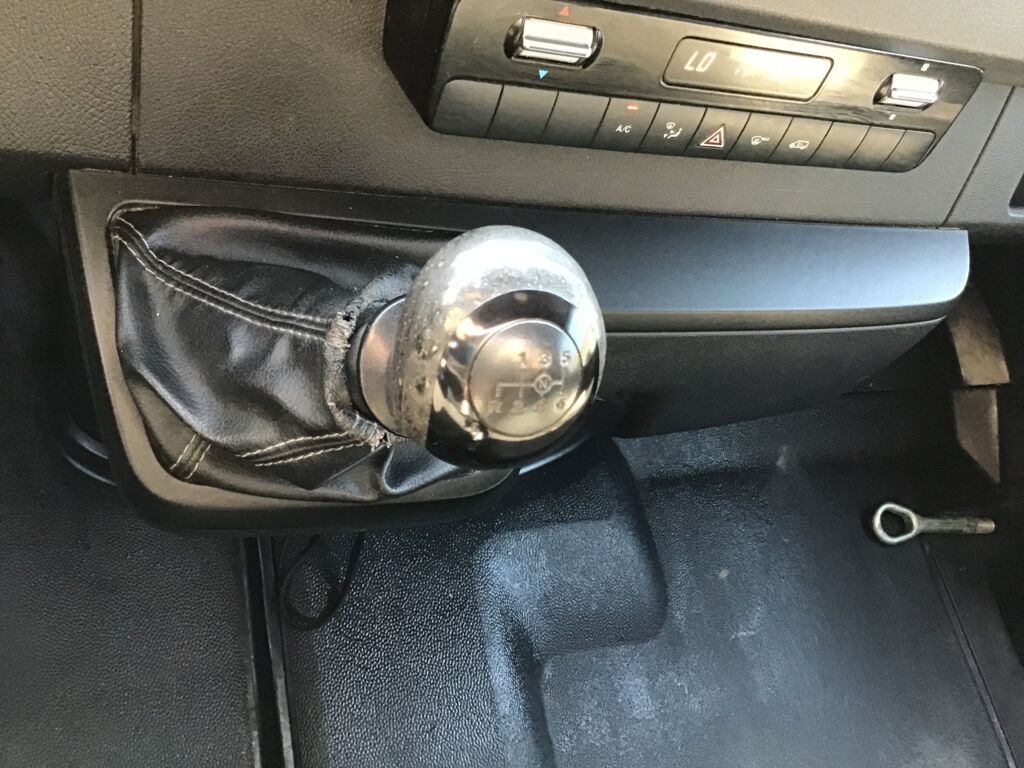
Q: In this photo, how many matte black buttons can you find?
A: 11